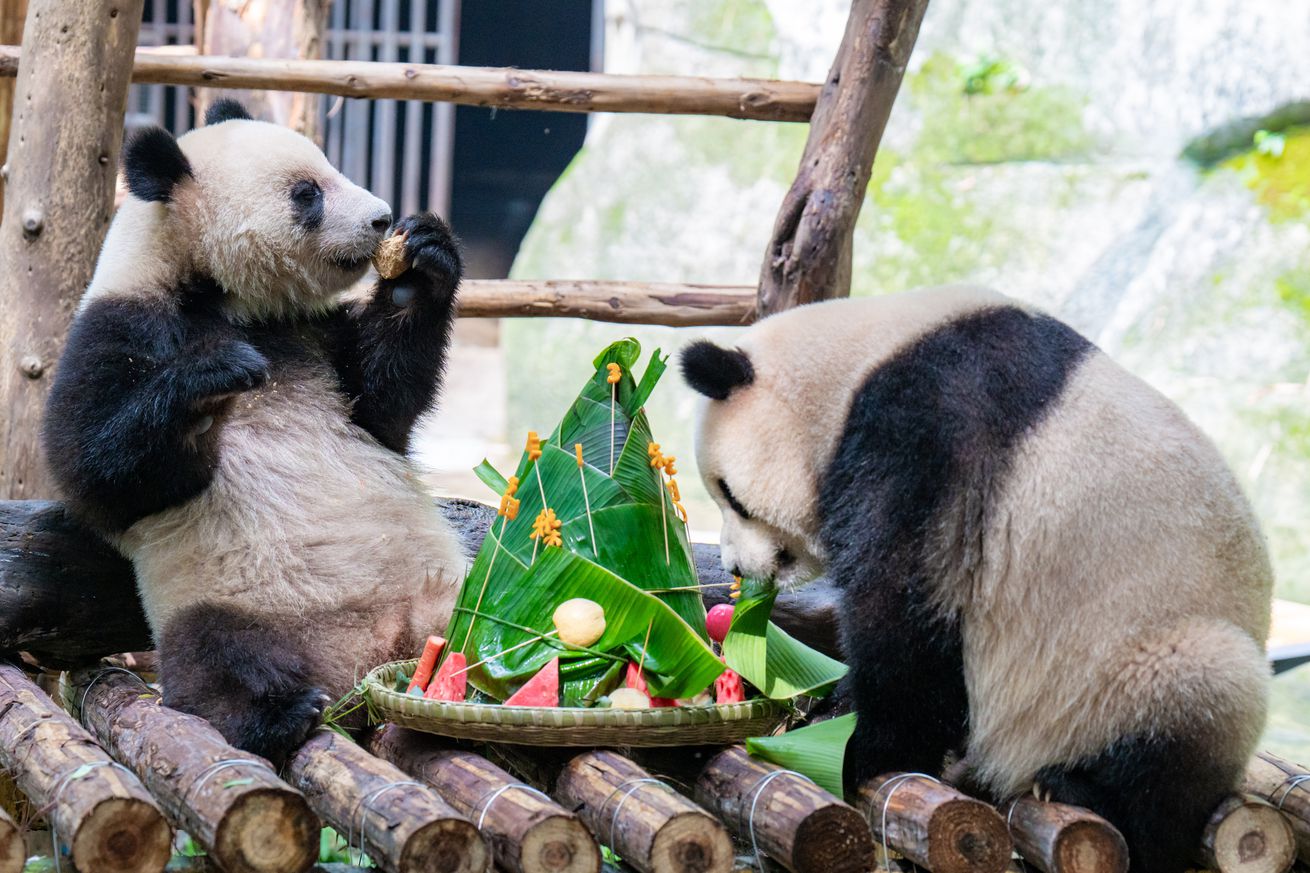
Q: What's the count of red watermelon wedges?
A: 4